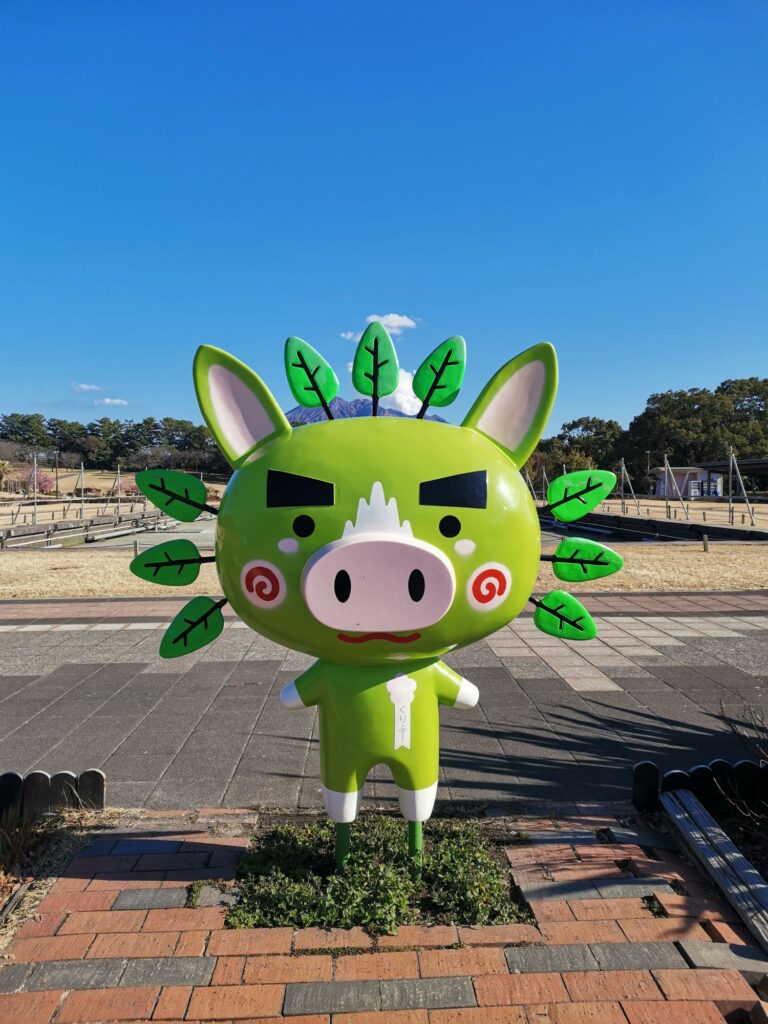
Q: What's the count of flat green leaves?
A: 9